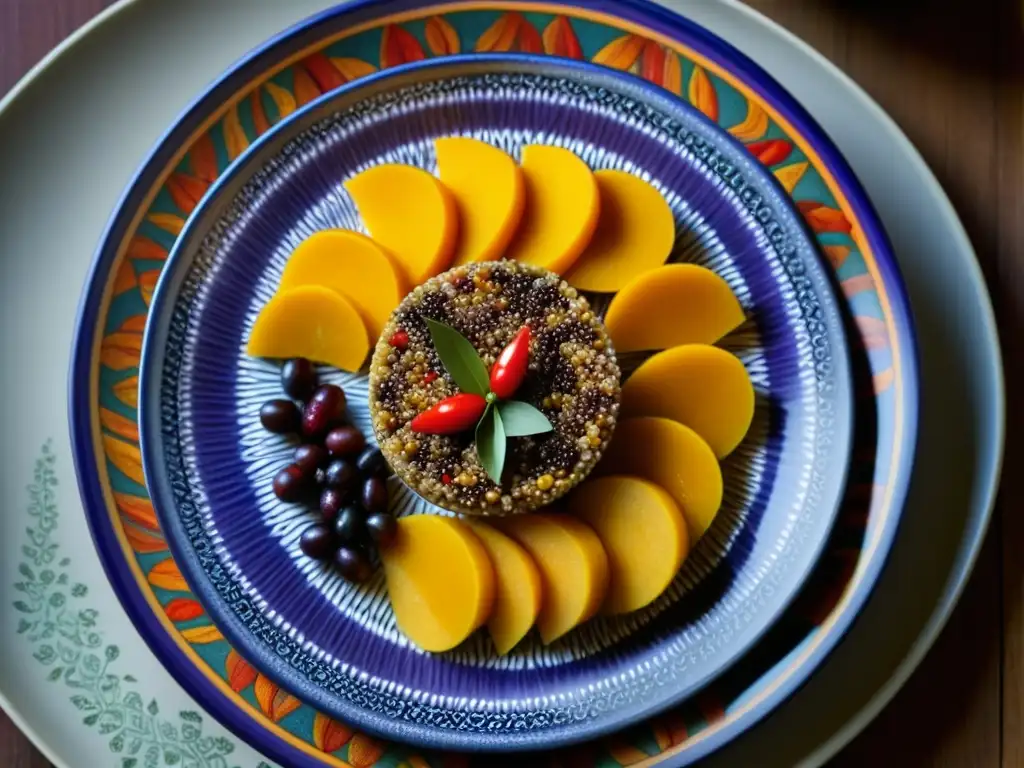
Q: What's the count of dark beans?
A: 14